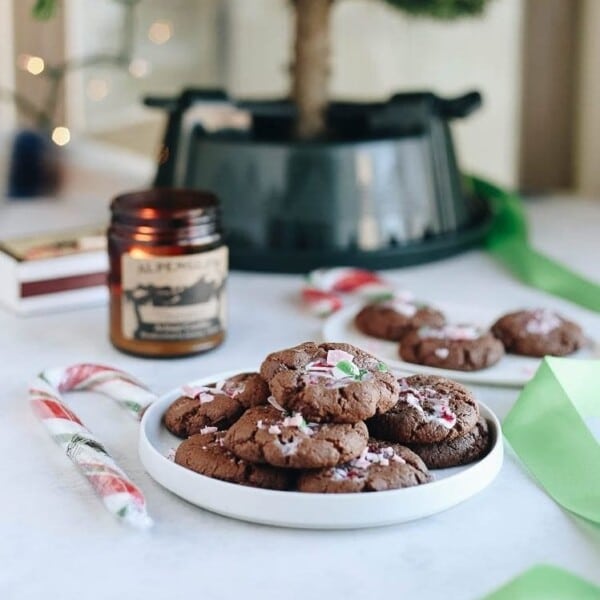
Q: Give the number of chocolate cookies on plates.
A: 10